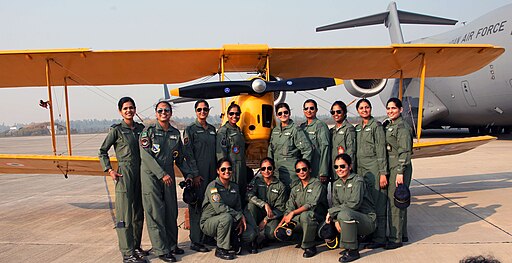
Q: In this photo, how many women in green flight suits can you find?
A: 13